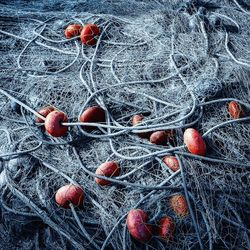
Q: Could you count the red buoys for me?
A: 15